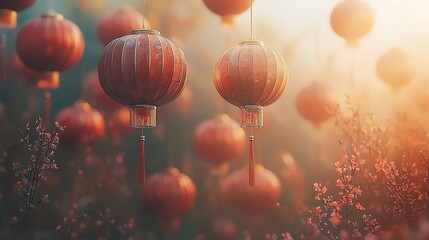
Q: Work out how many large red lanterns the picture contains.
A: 2